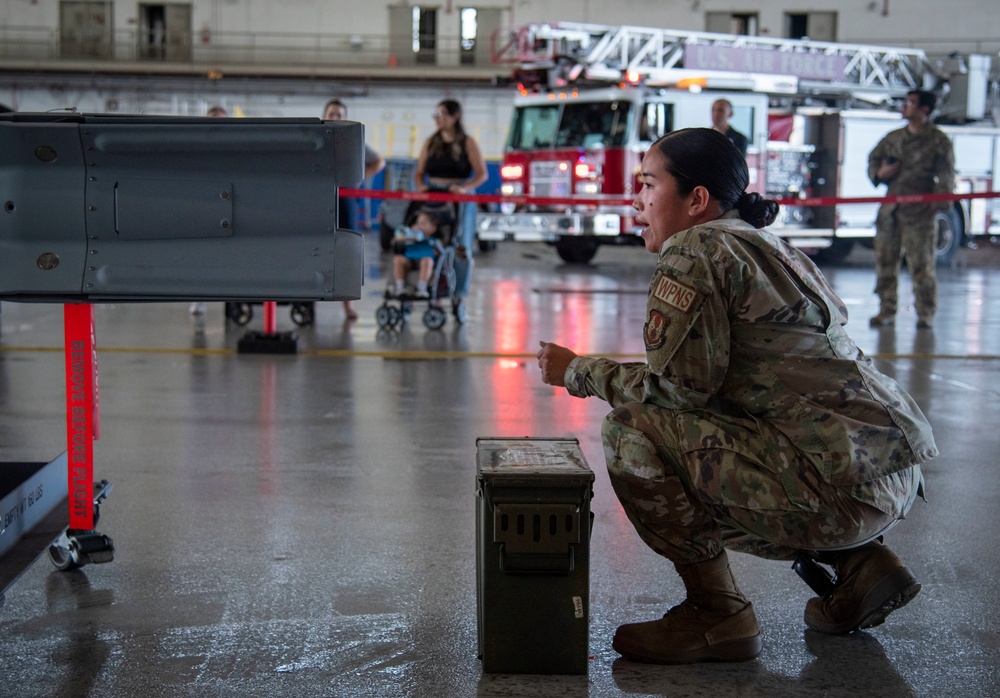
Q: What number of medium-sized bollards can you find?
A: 1